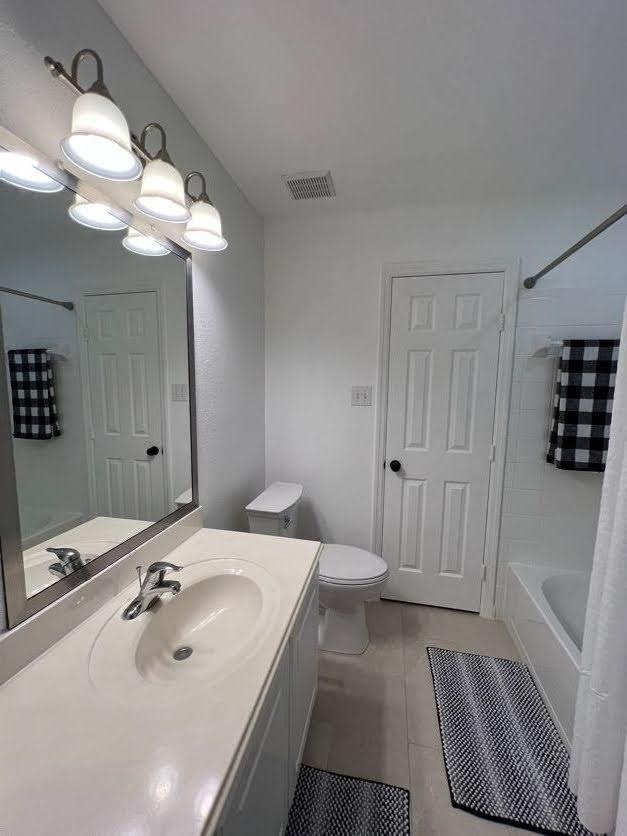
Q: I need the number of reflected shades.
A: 3